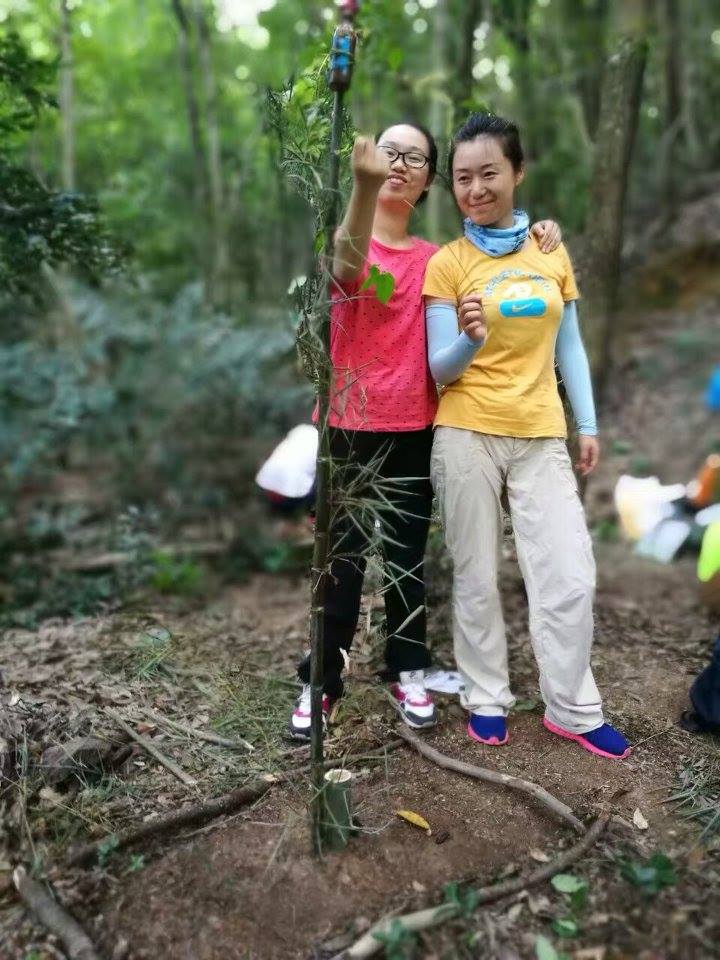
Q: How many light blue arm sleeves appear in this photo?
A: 2